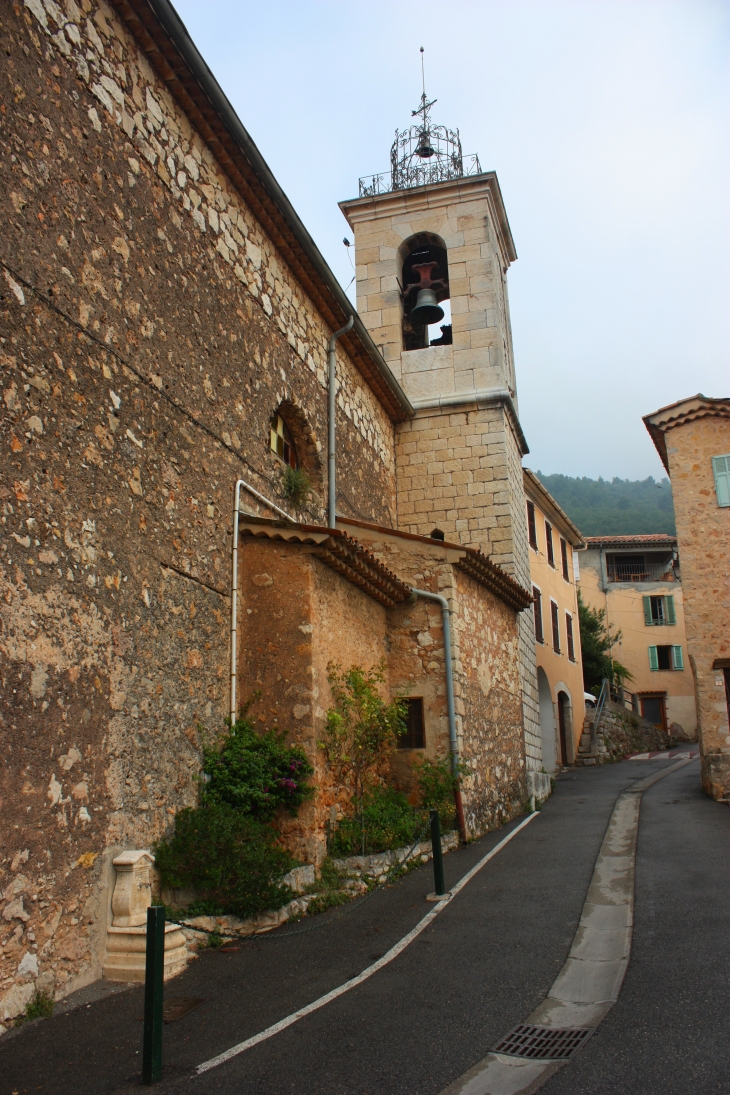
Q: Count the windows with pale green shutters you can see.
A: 3